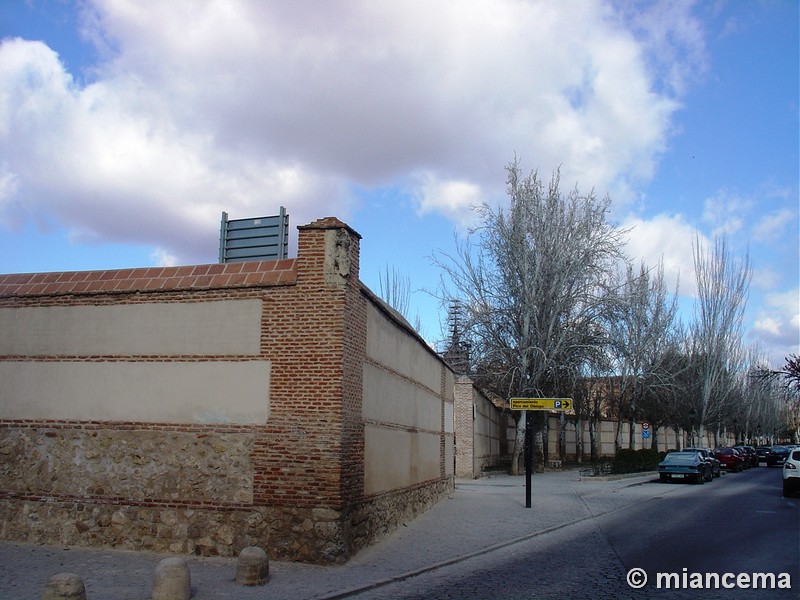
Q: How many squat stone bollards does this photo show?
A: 3